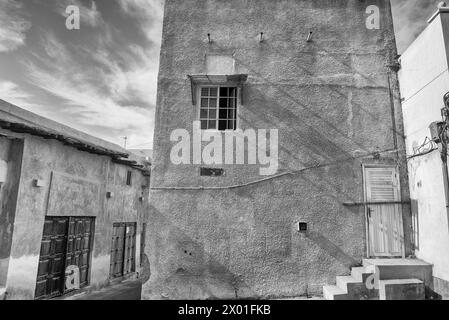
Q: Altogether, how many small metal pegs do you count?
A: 3